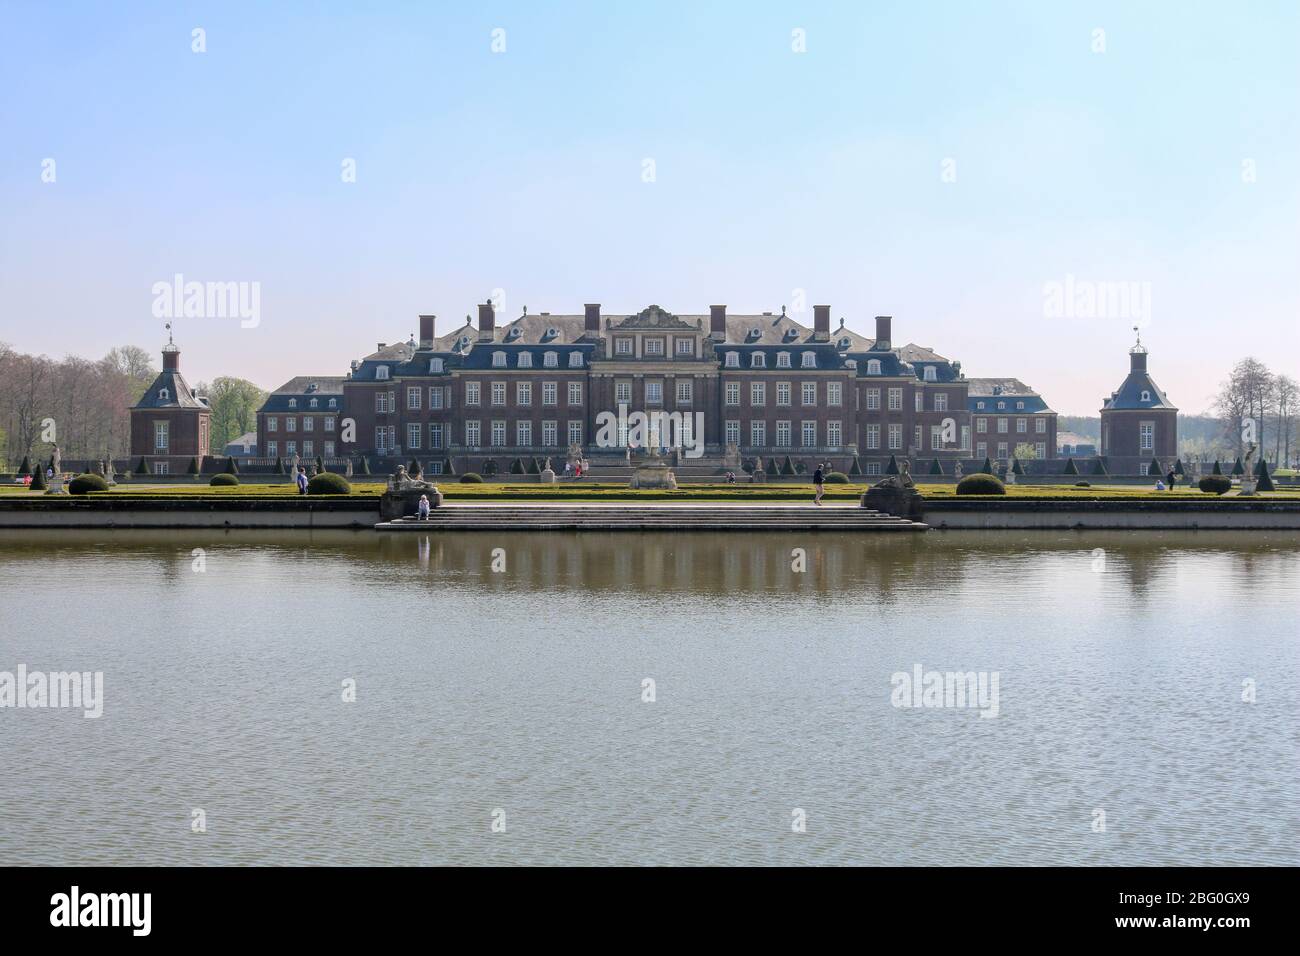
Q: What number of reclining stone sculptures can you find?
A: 2